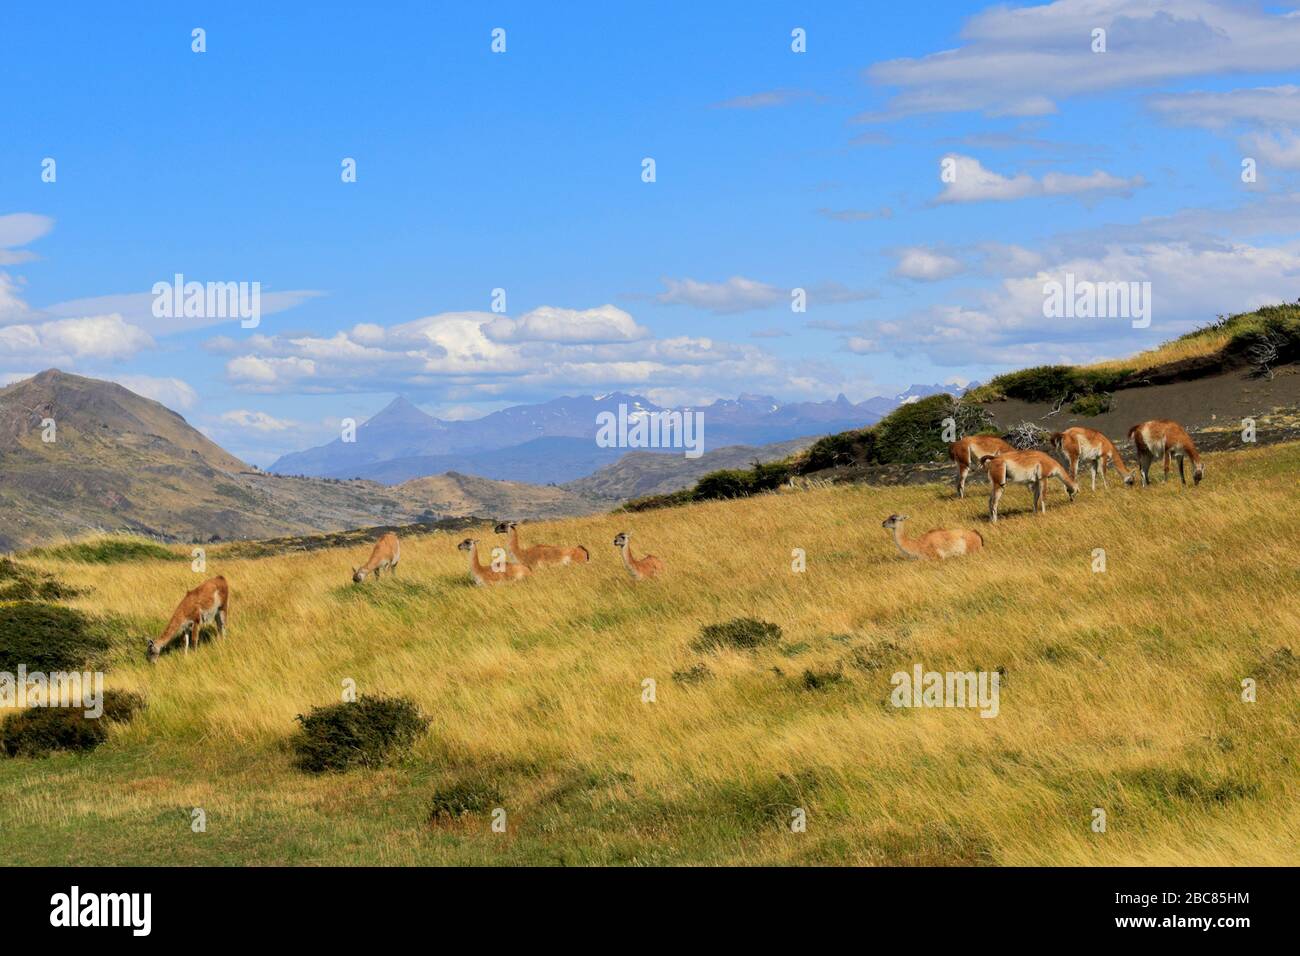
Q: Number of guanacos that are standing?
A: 6